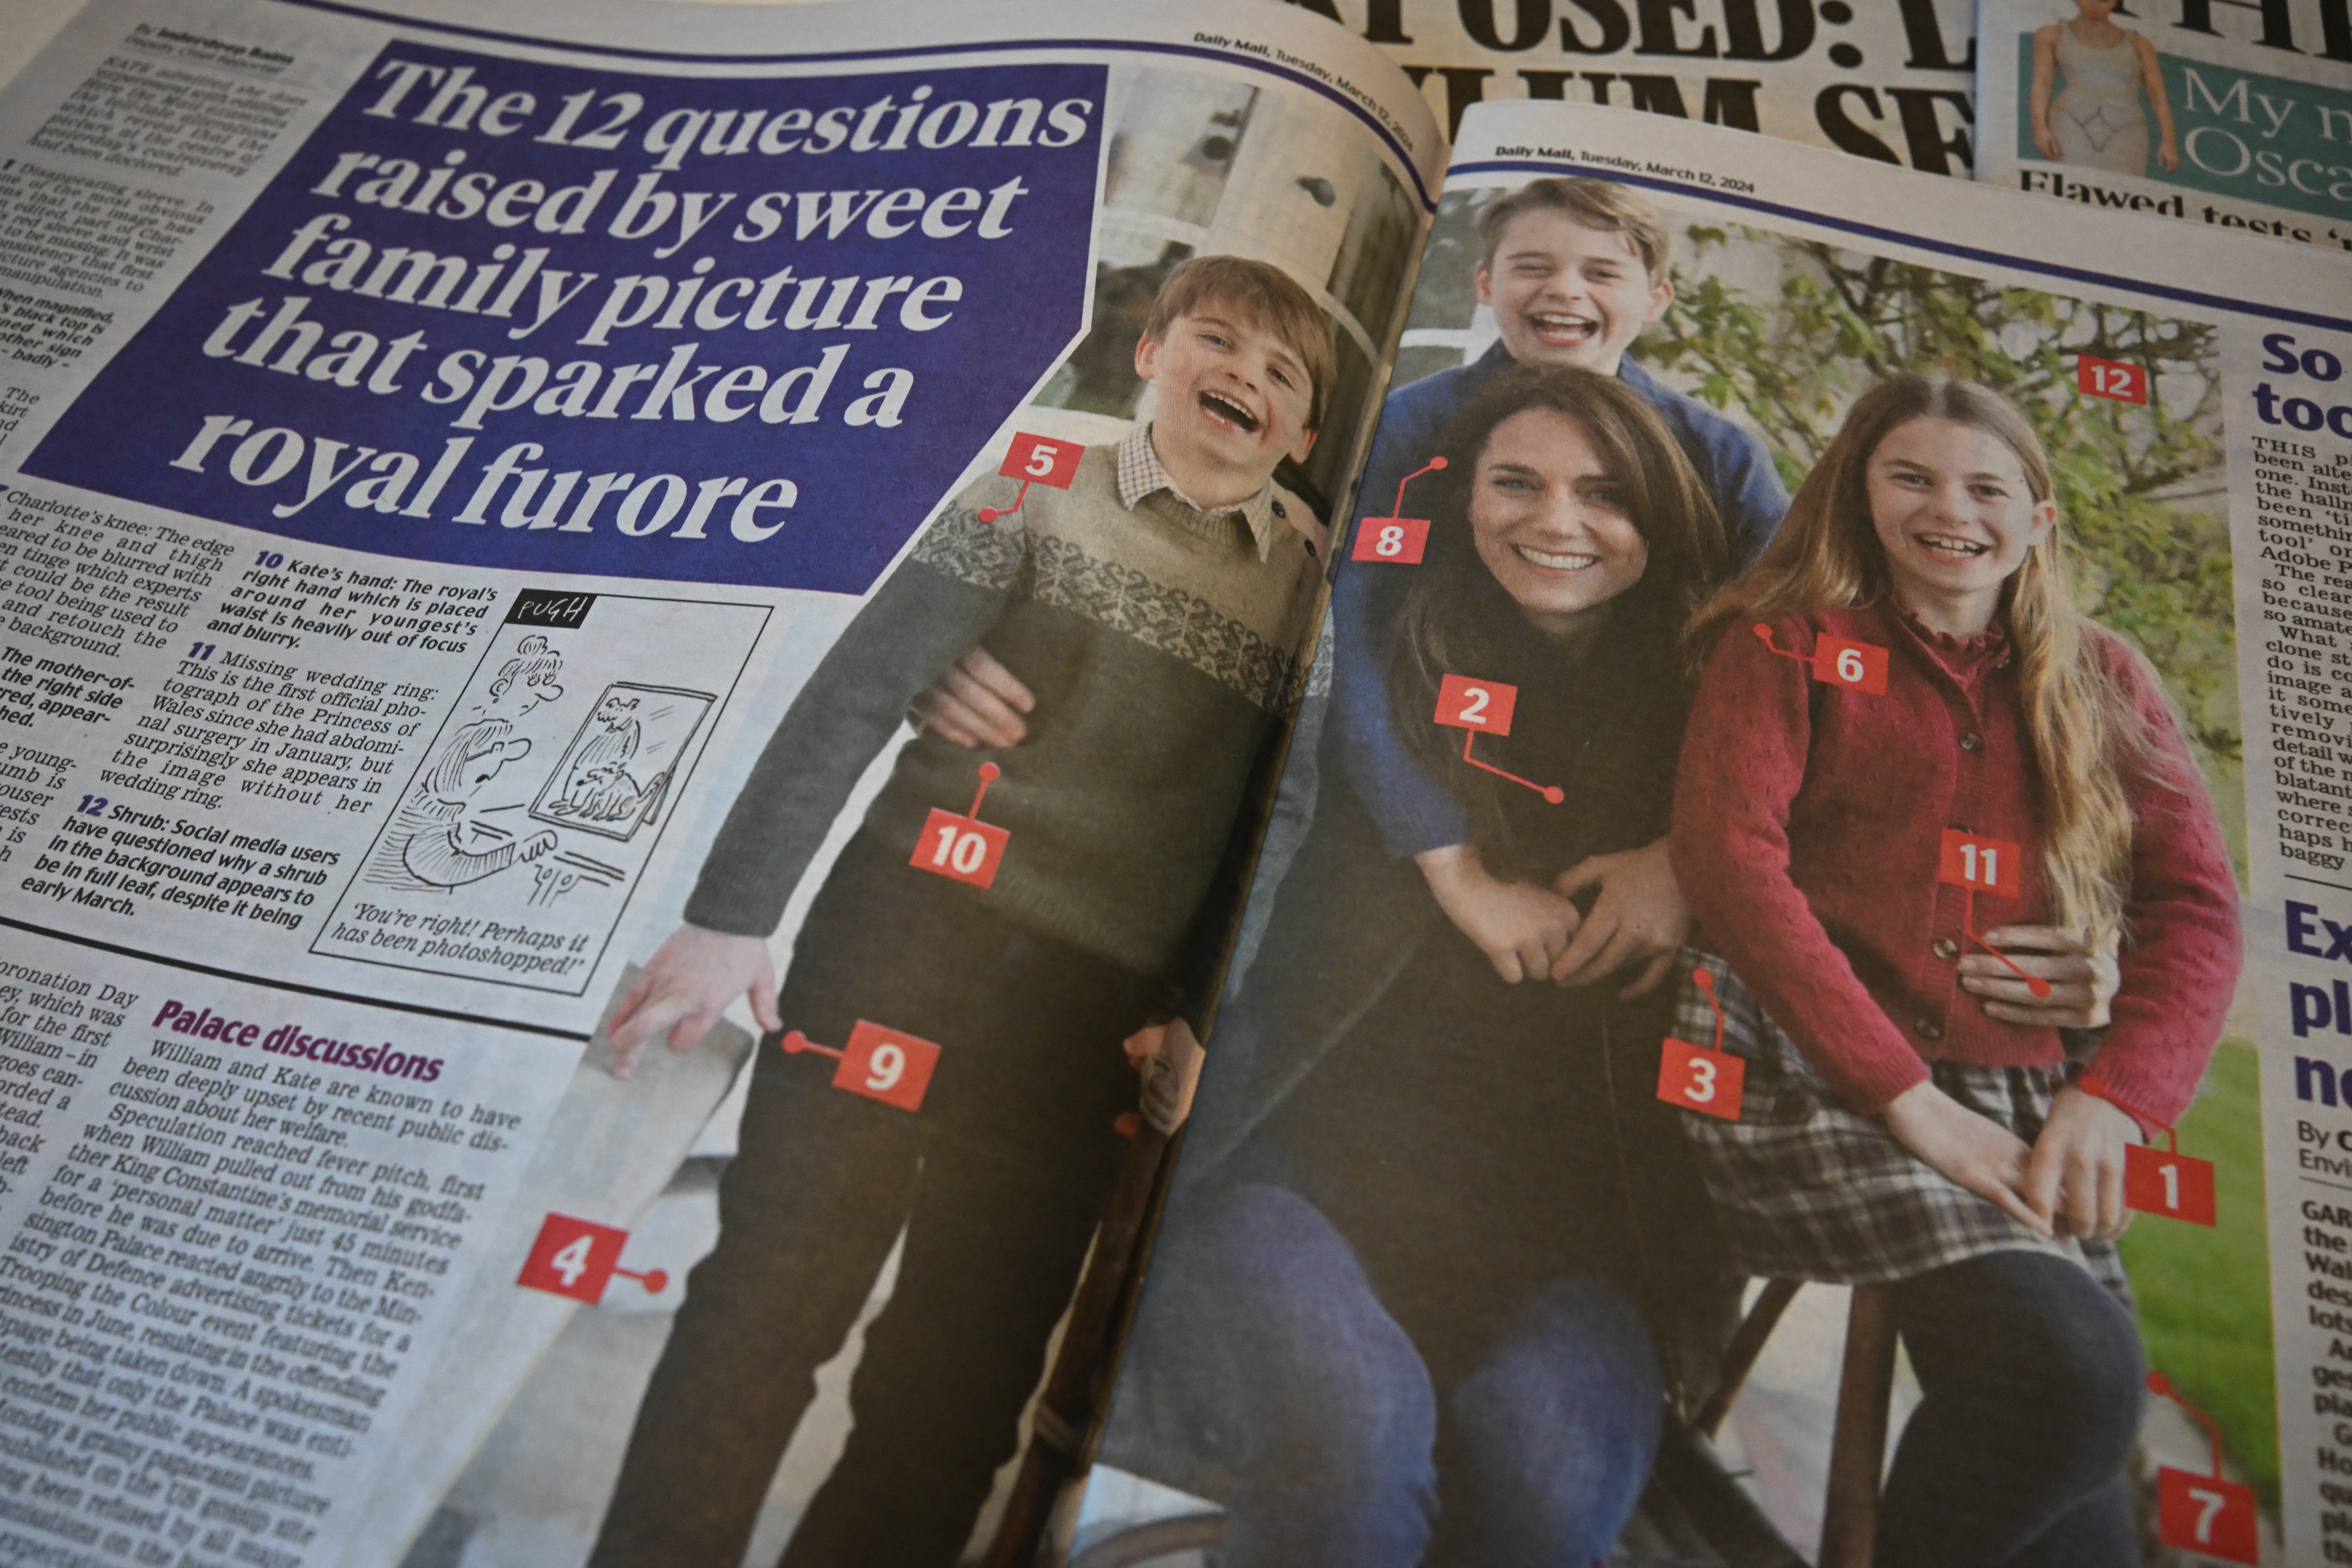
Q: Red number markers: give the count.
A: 12